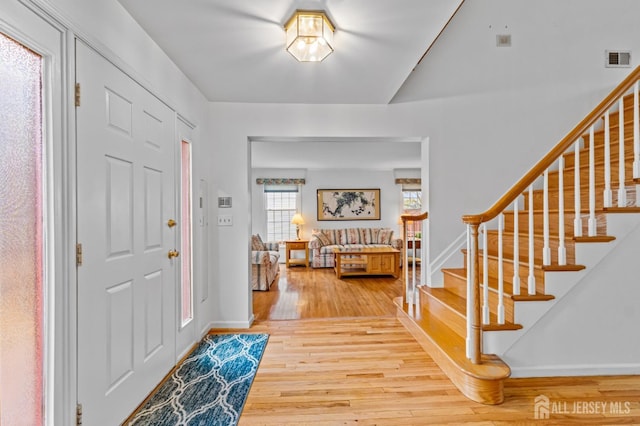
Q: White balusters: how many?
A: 14